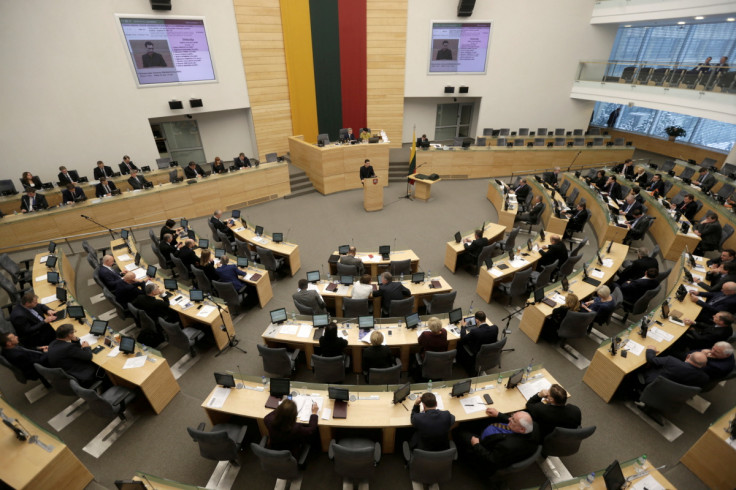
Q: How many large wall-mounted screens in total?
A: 2